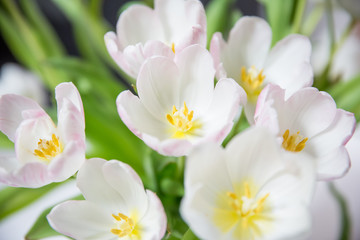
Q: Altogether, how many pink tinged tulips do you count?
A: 6